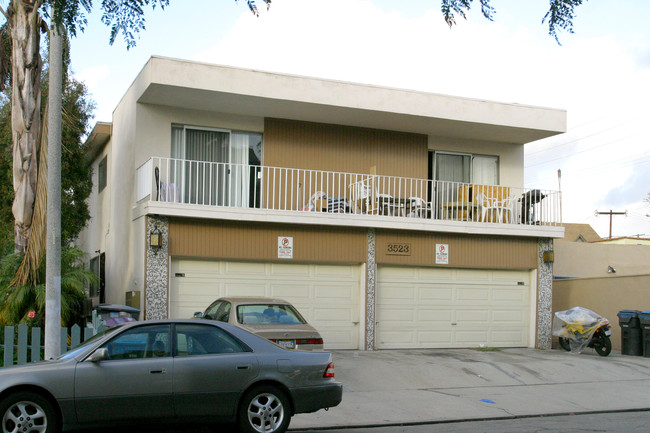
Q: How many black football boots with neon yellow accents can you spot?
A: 0